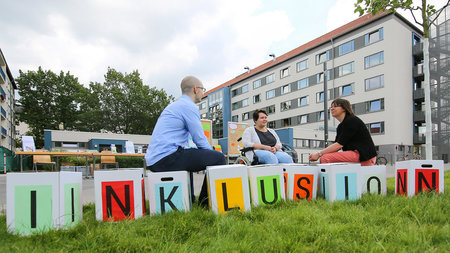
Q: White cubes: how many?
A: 9